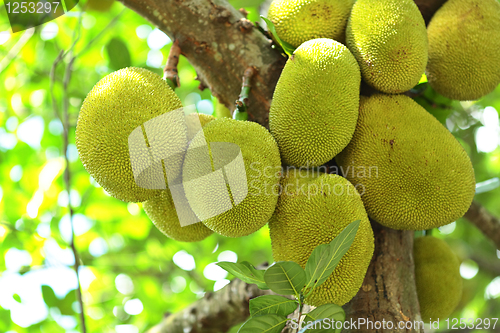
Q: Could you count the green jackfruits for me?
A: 10